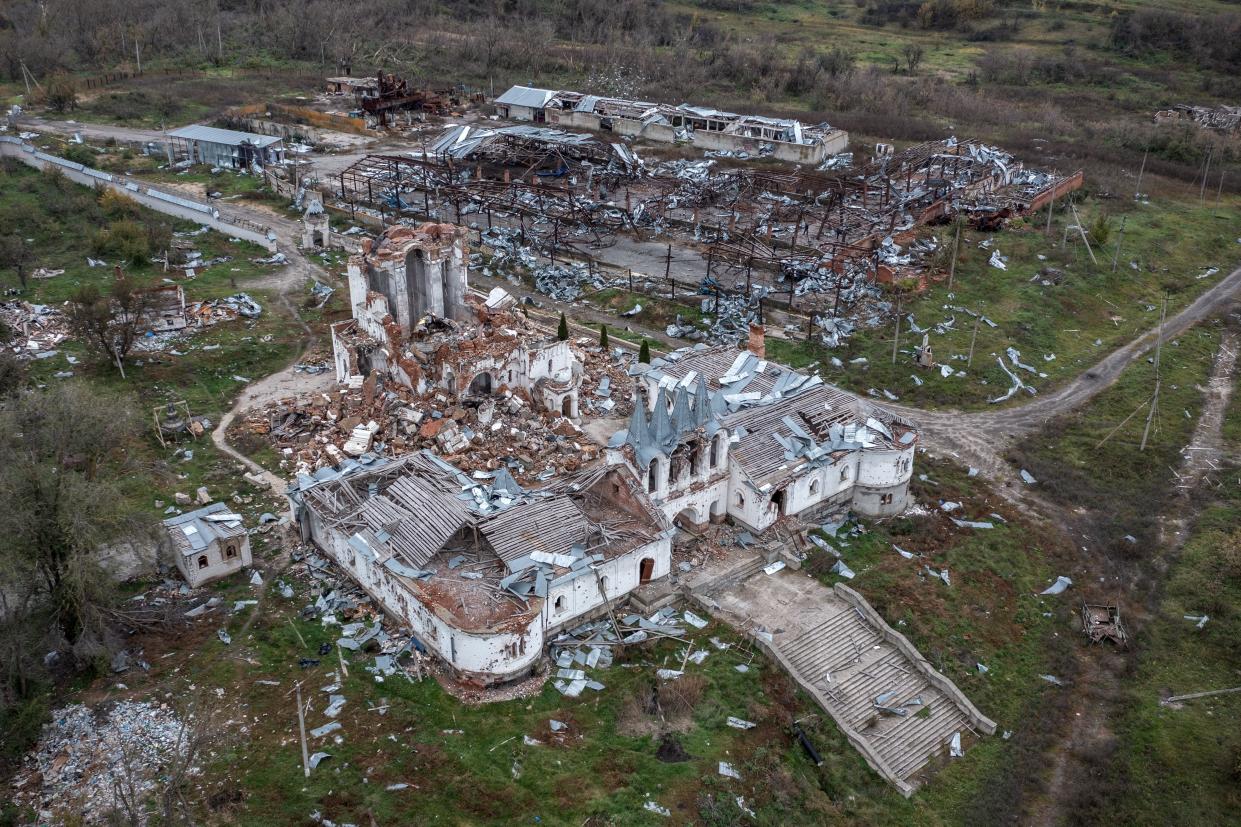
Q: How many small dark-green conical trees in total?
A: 3